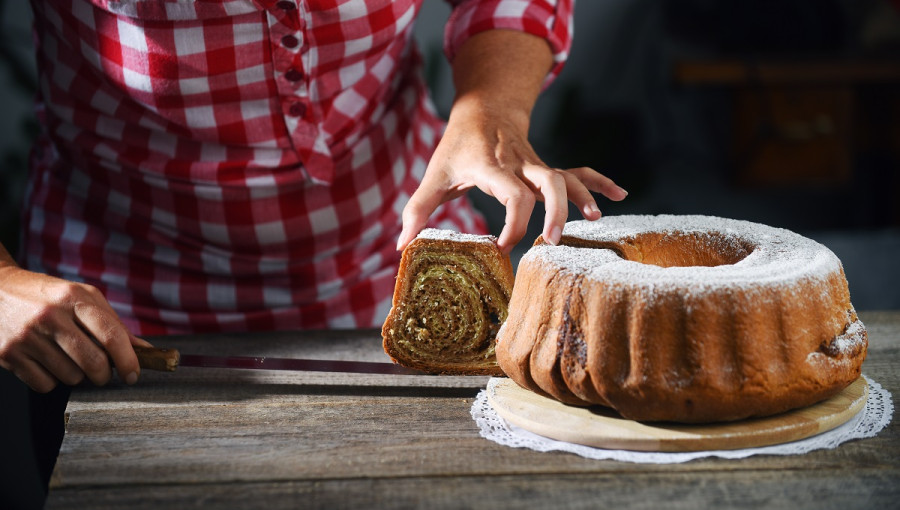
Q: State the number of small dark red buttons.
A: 4